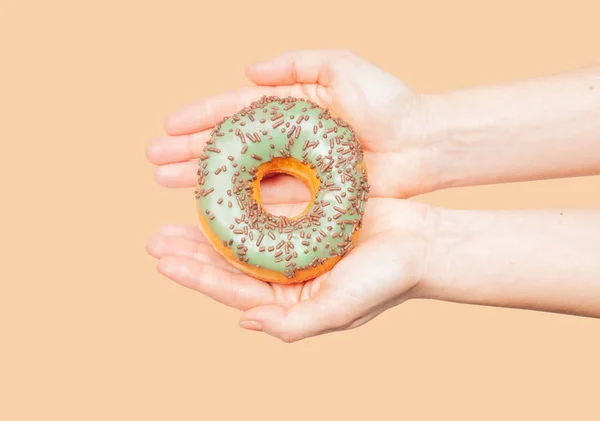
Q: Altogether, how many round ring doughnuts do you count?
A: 1